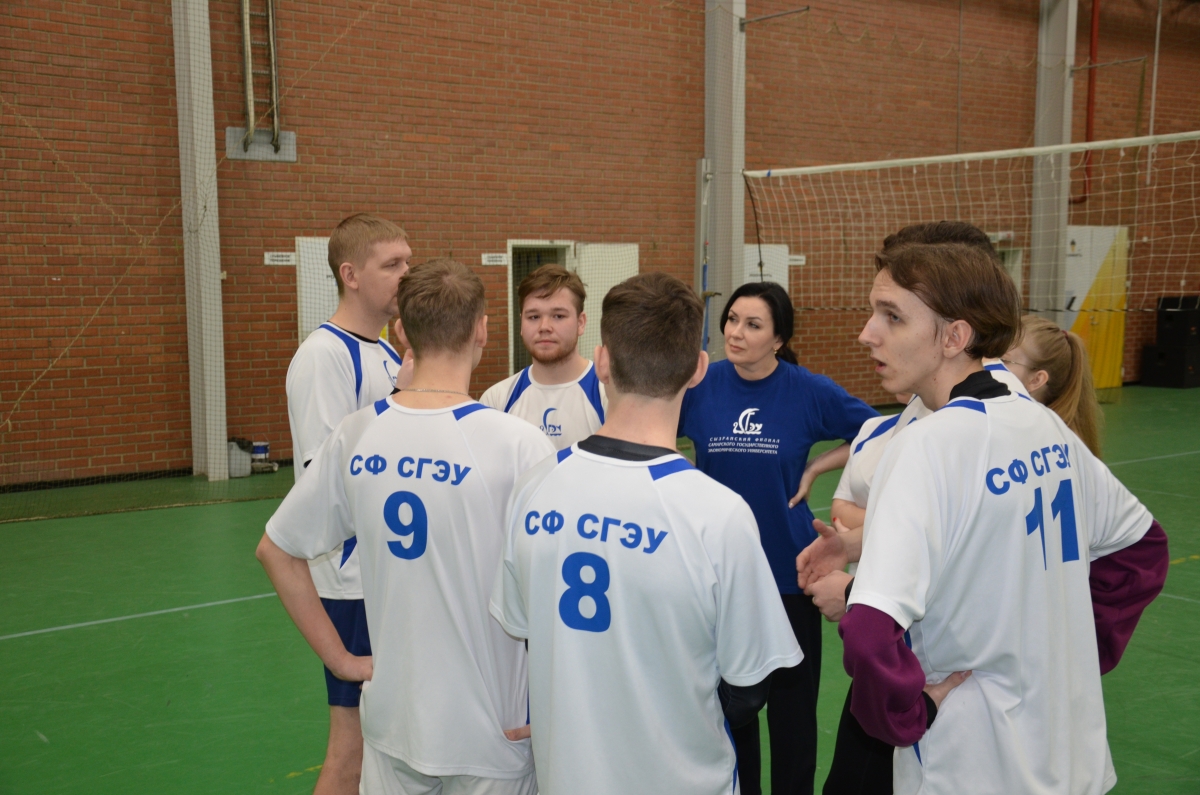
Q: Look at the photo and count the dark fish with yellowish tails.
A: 0